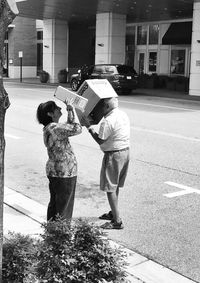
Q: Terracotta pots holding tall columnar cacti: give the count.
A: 0